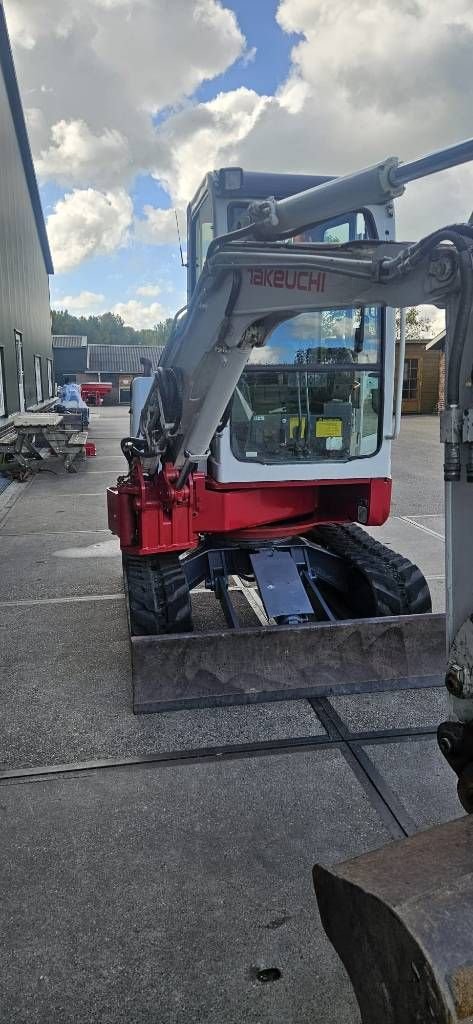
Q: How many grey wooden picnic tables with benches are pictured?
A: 1